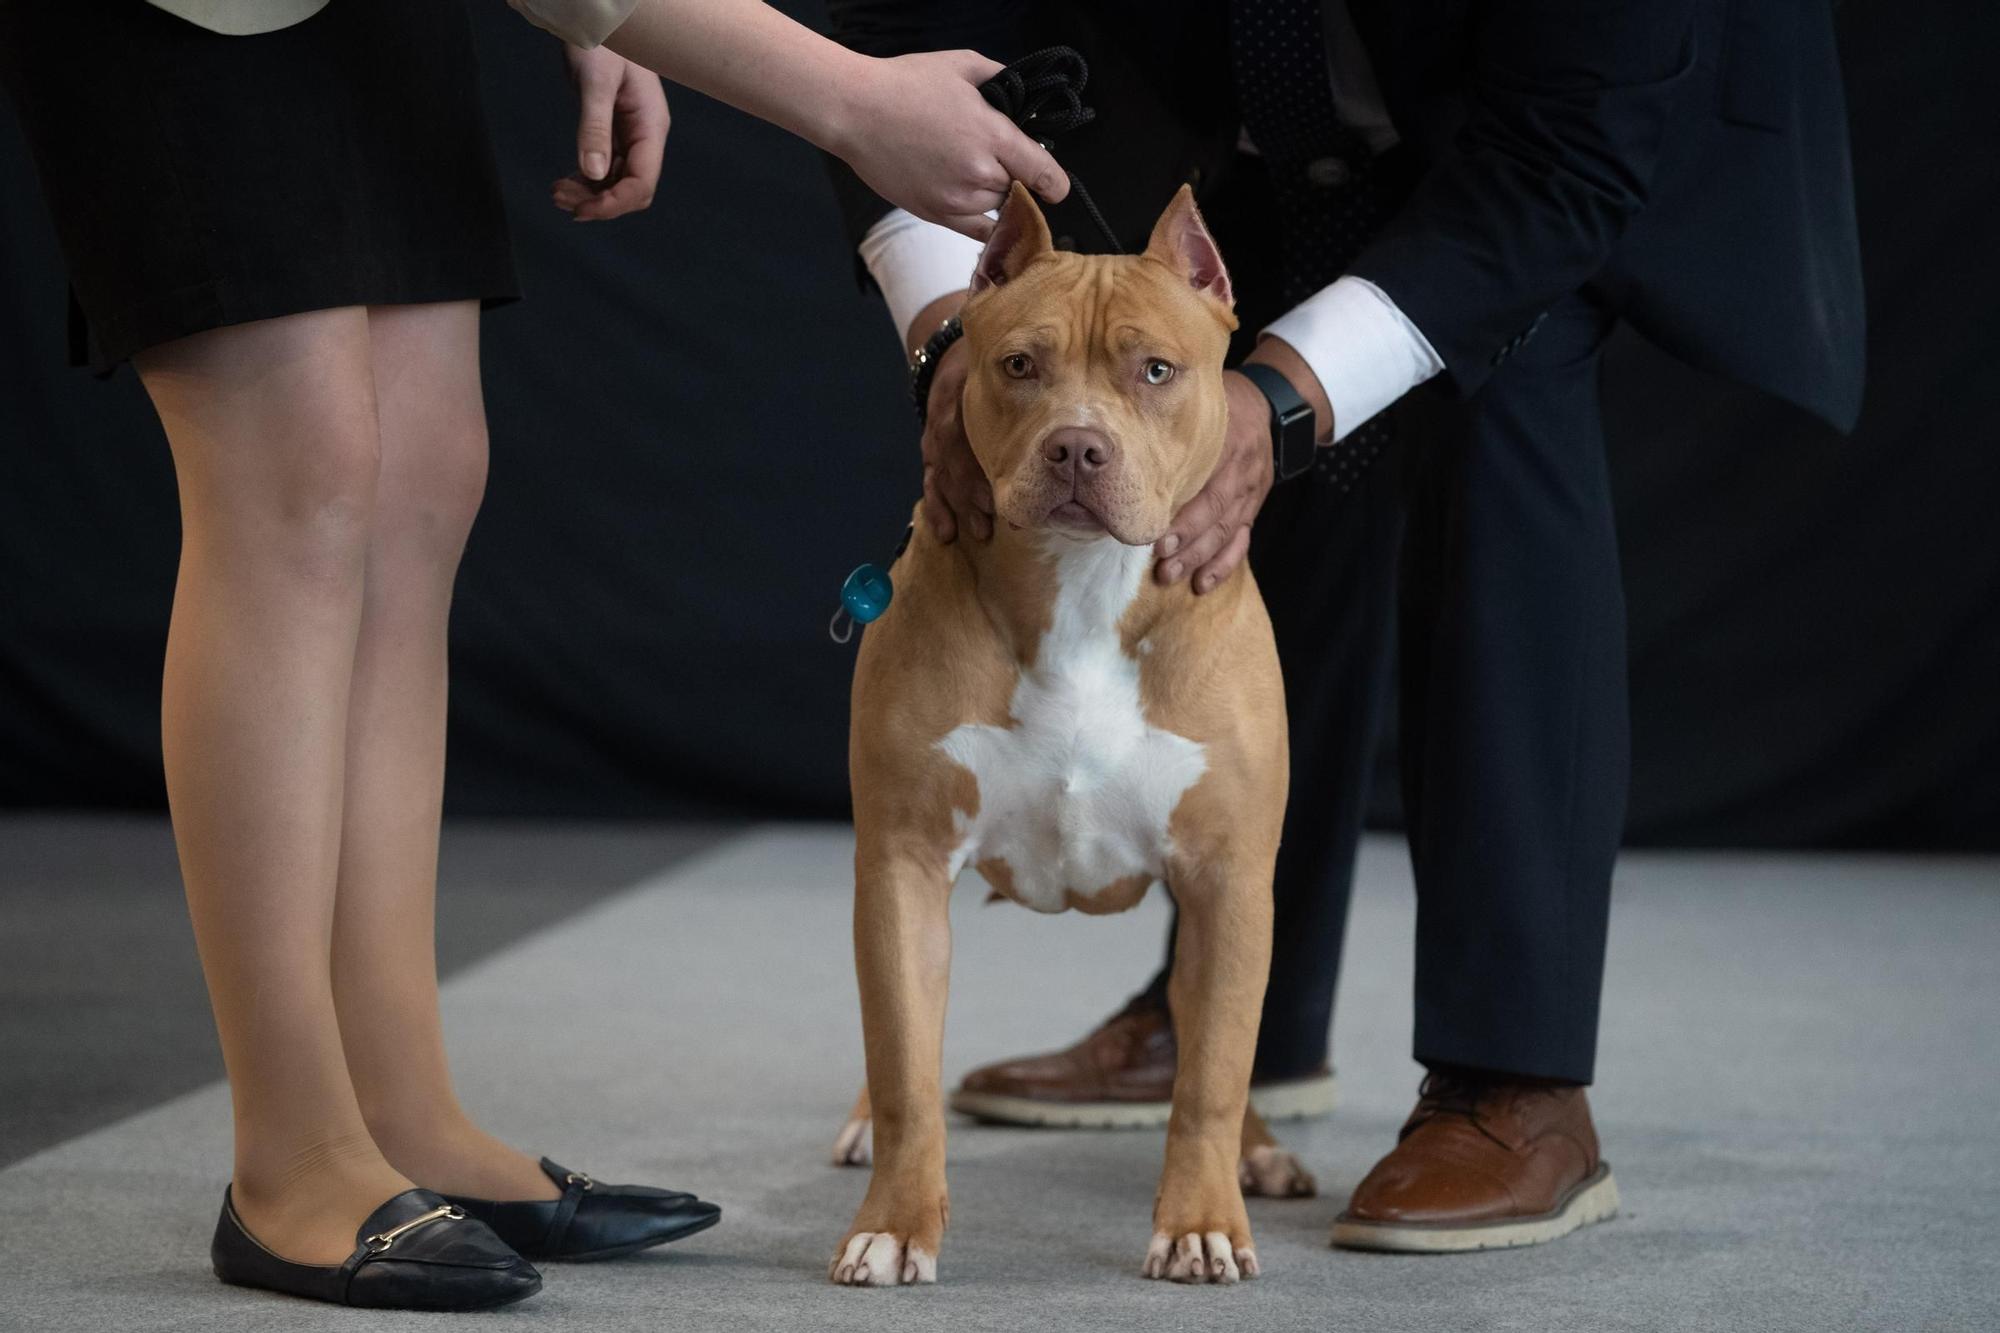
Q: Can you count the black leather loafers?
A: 2